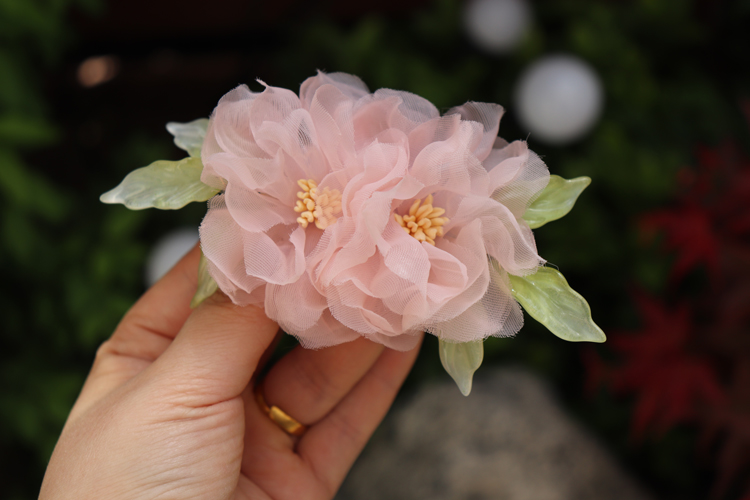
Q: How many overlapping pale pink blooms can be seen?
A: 2